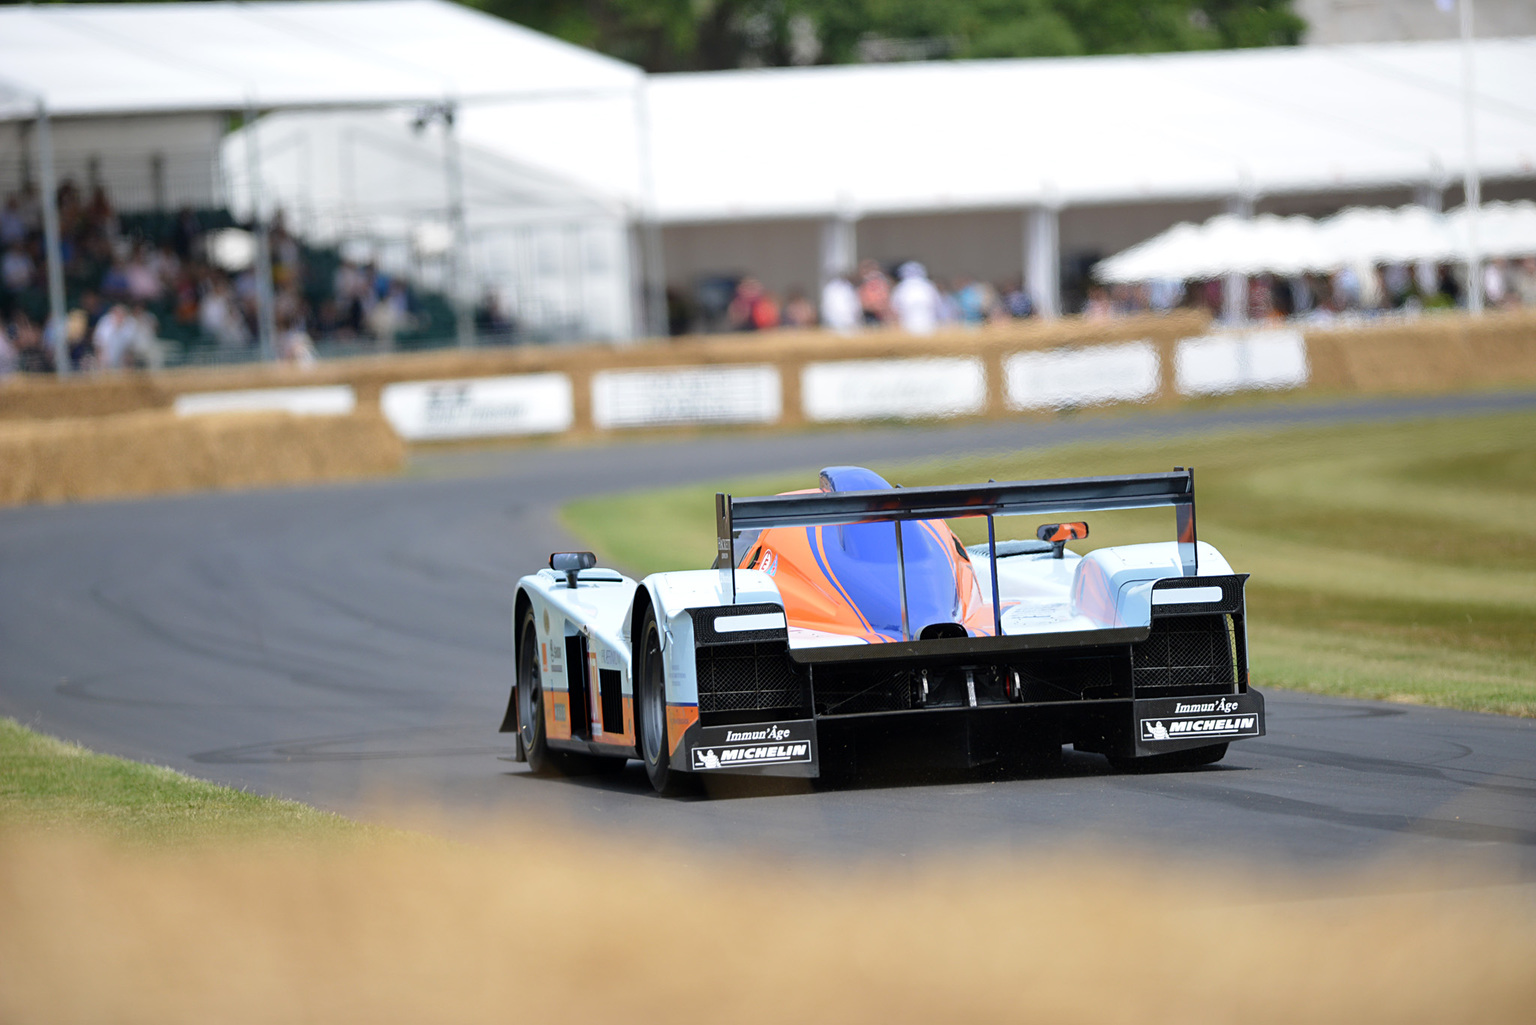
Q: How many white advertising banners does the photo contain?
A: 6